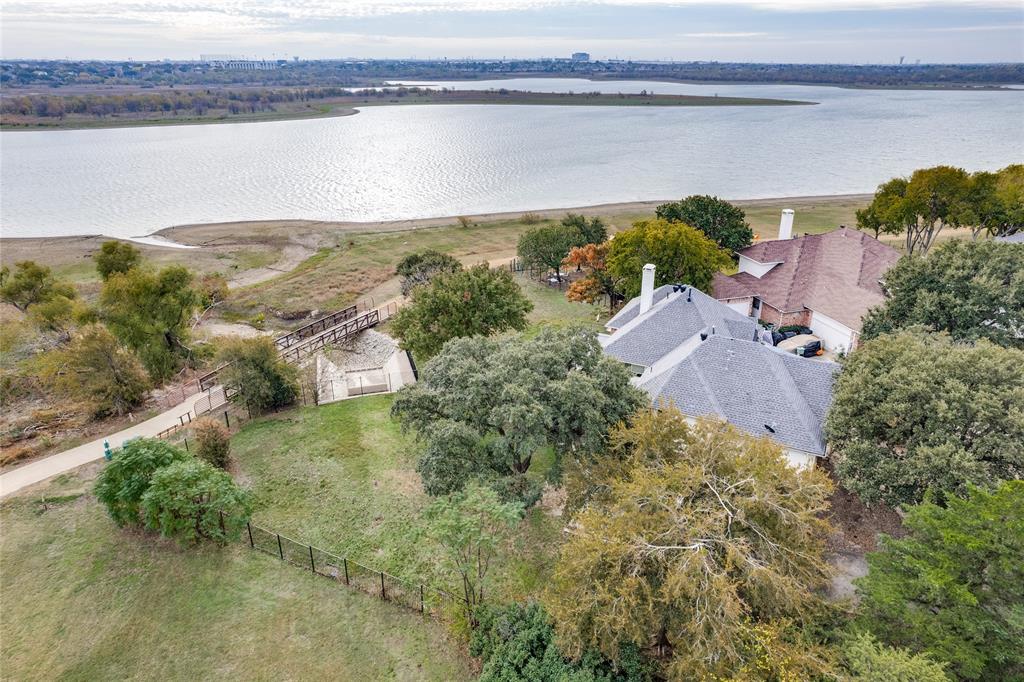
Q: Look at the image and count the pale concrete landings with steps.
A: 1